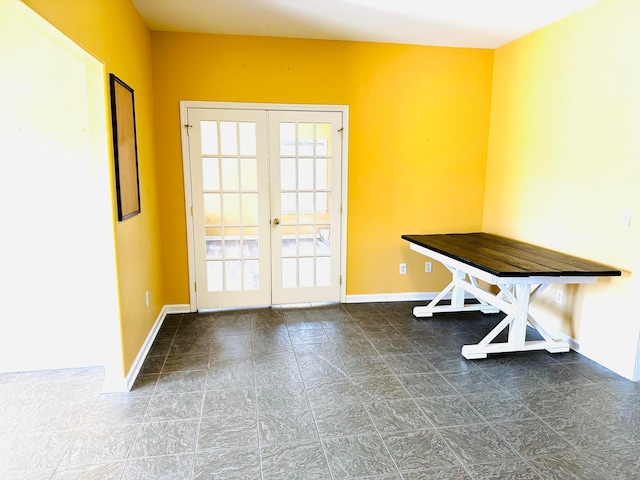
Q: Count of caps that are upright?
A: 0